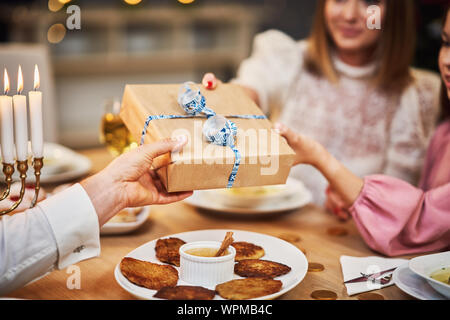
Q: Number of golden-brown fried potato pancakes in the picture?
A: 6